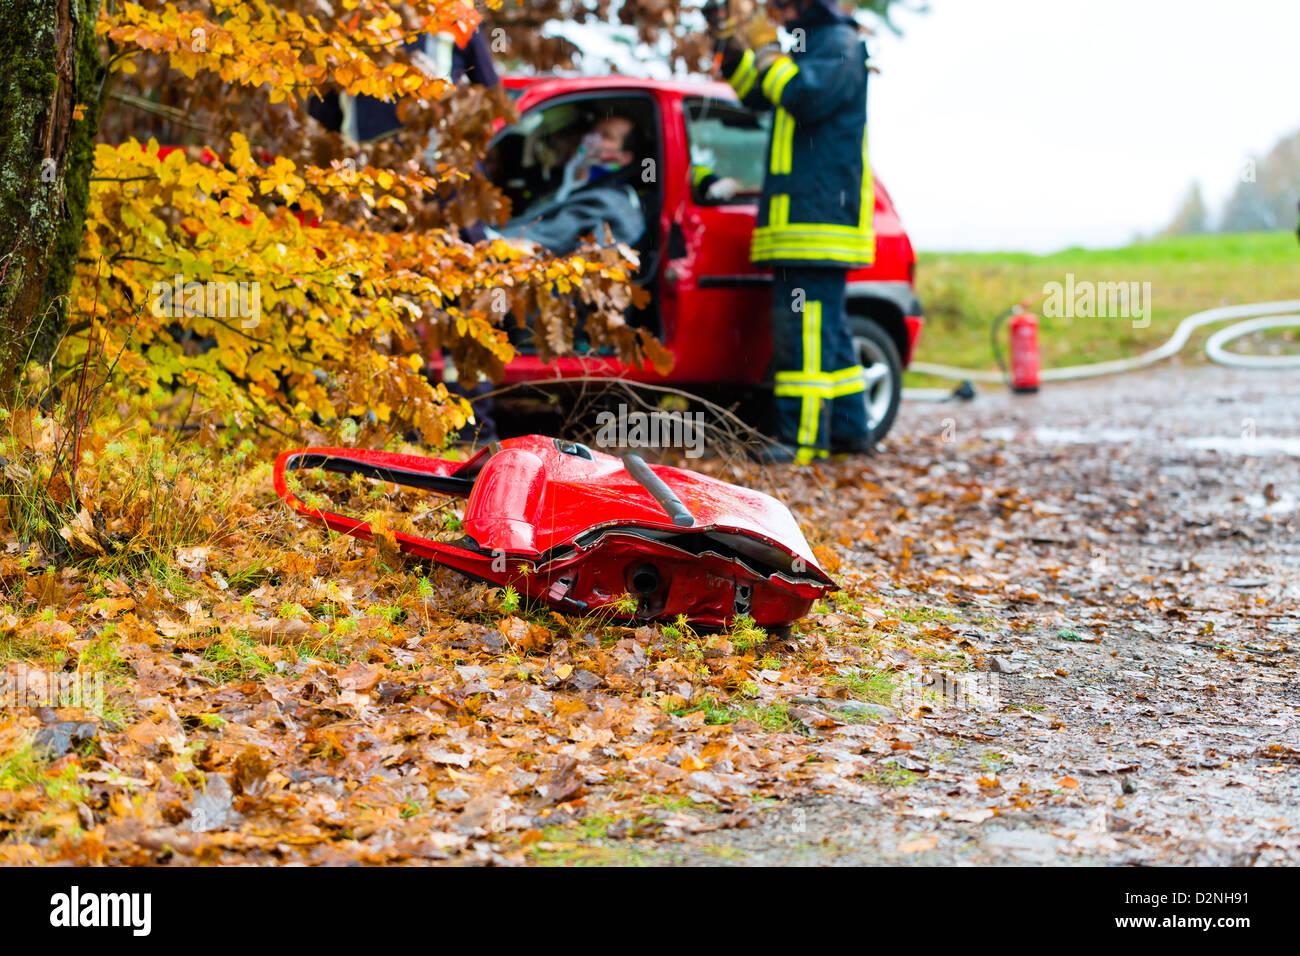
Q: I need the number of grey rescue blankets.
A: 1